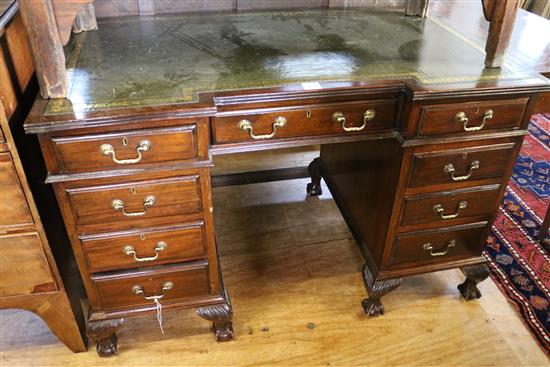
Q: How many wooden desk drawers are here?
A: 9